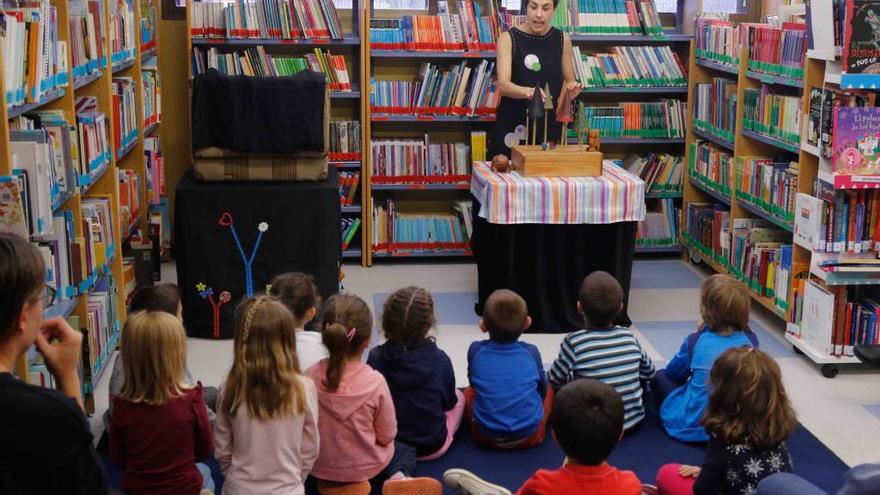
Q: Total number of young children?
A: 11